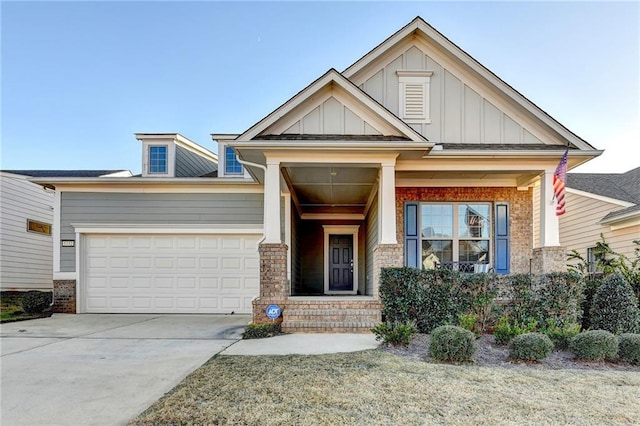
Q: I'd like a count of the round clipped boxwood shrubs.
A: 4